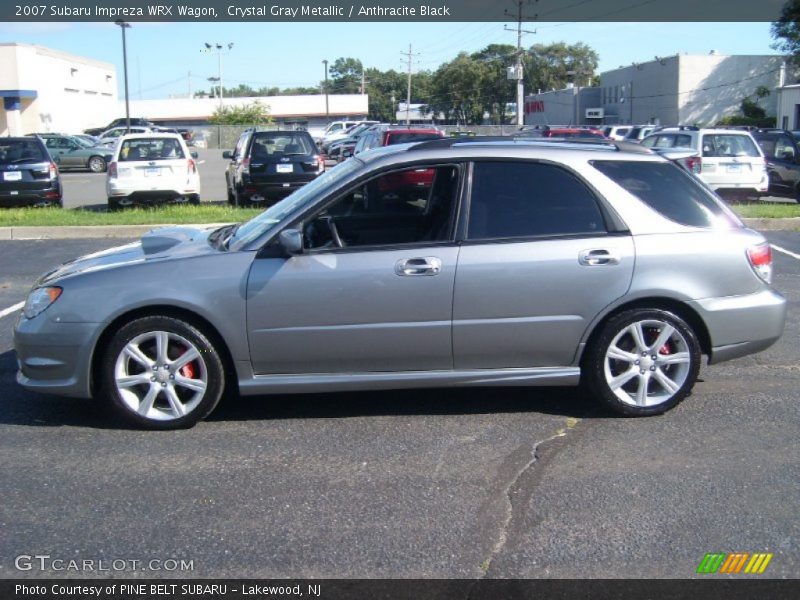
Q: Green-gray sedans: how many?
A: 1